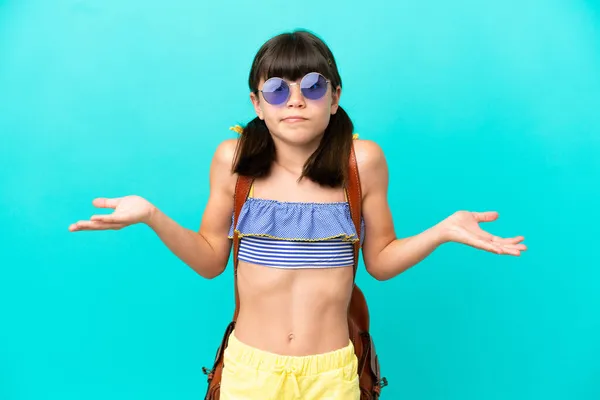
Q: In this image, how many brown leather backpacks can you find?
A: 1